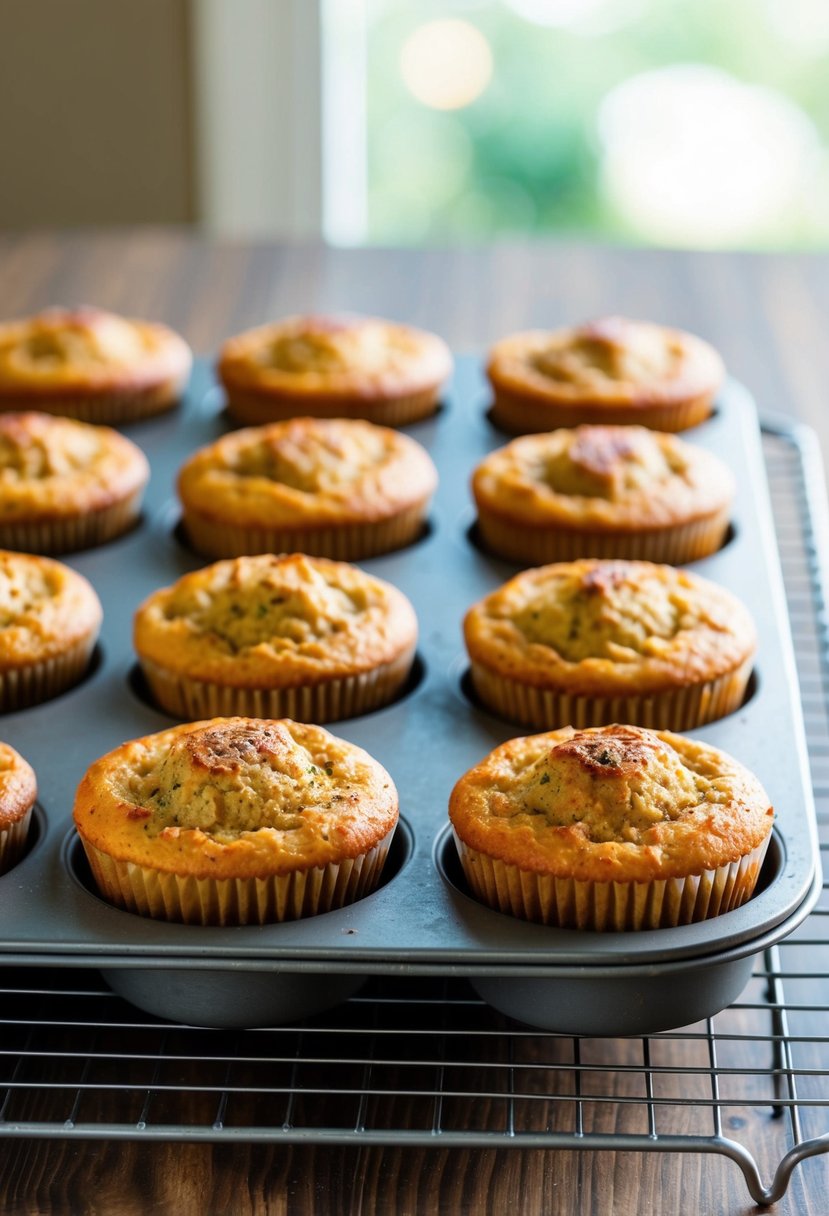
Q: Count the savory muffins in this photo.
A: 12